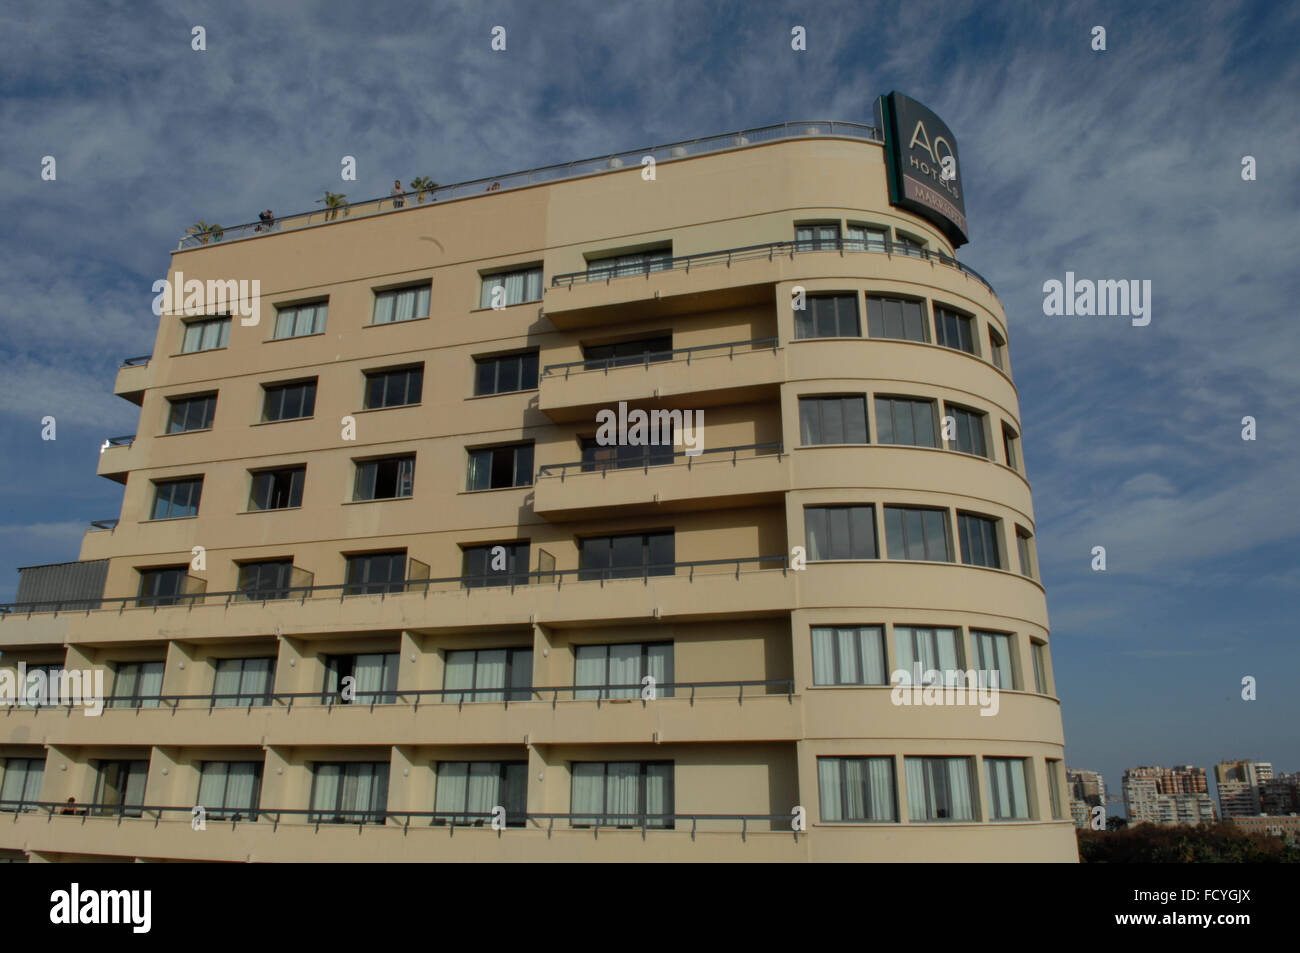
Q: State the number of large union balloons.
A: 0